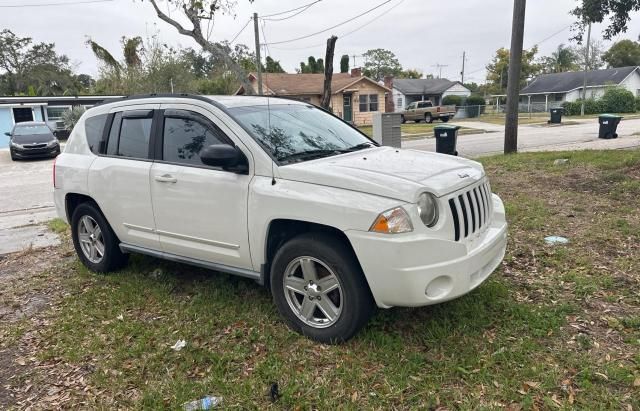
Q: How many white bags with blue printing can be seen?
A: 1